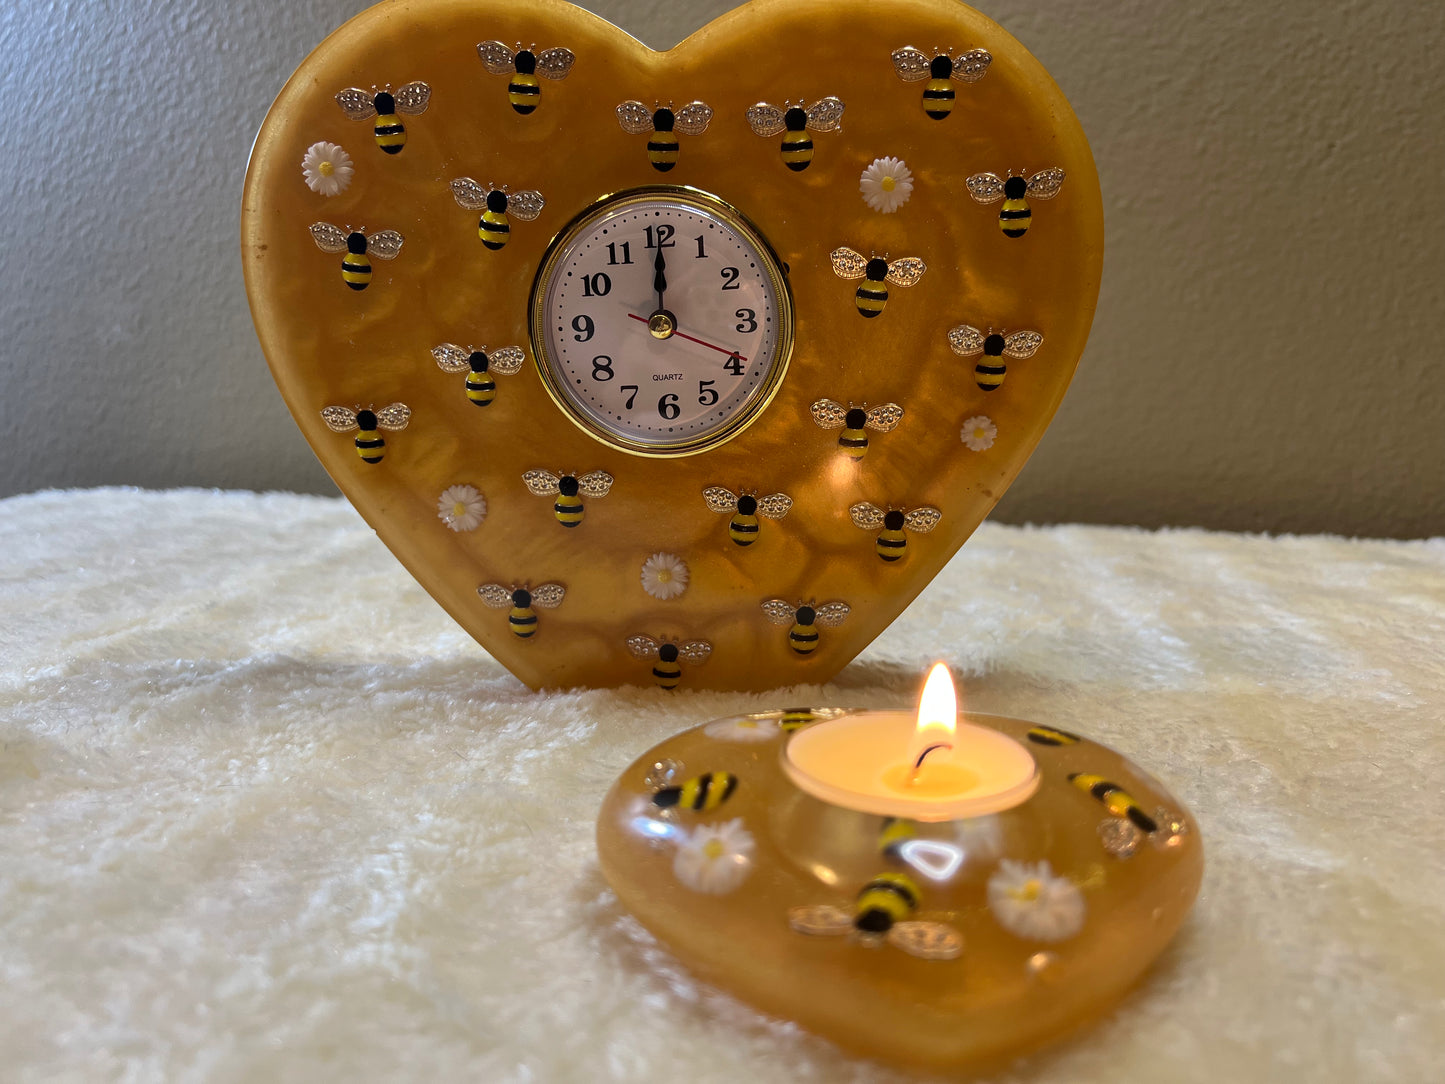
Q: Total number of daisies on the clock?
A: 5